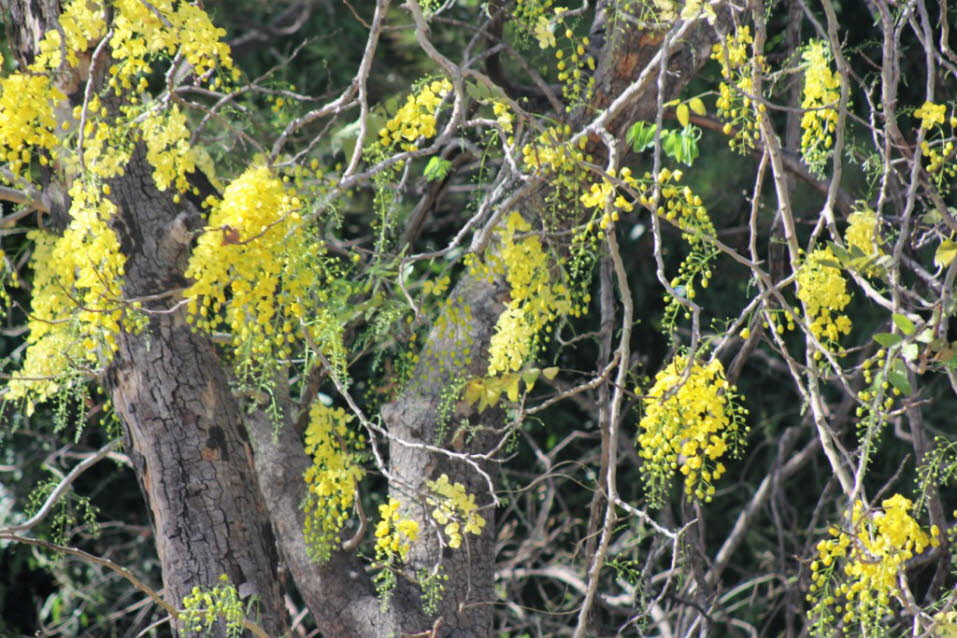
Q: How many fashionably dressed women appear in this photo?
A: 0